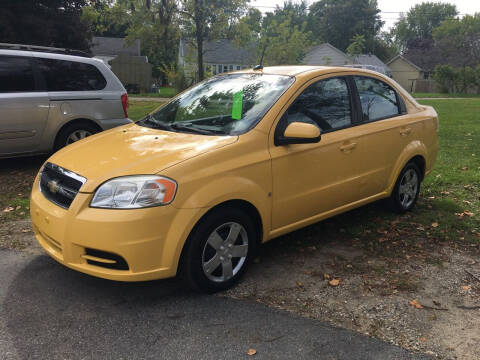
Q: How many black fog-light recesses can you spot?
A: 1